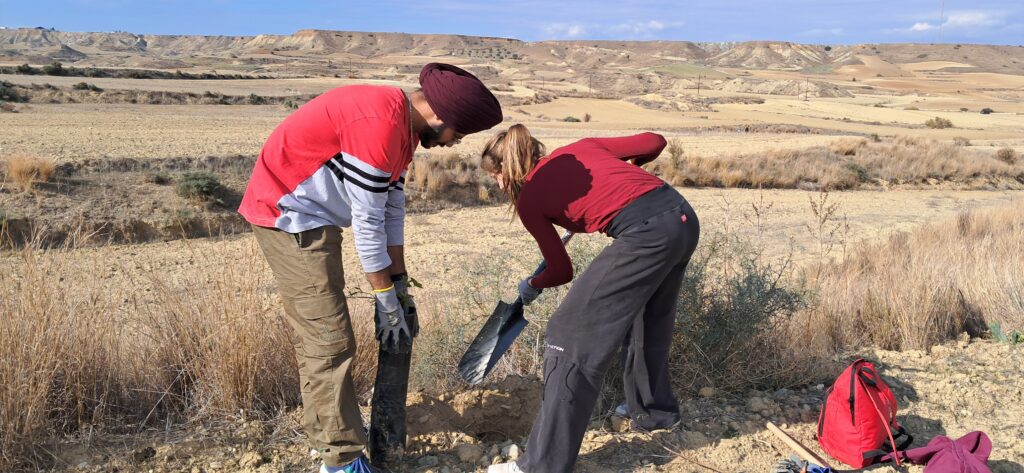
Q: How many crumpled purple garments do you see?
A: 1